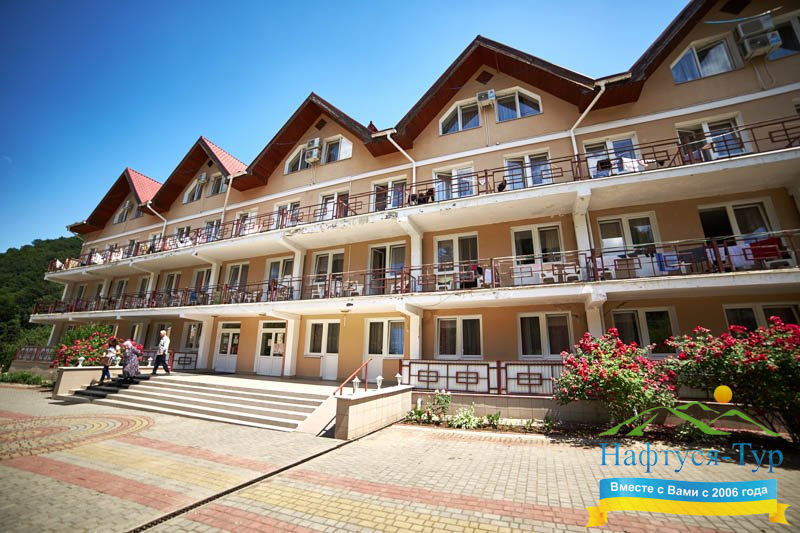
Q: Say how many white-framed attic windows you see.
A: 10